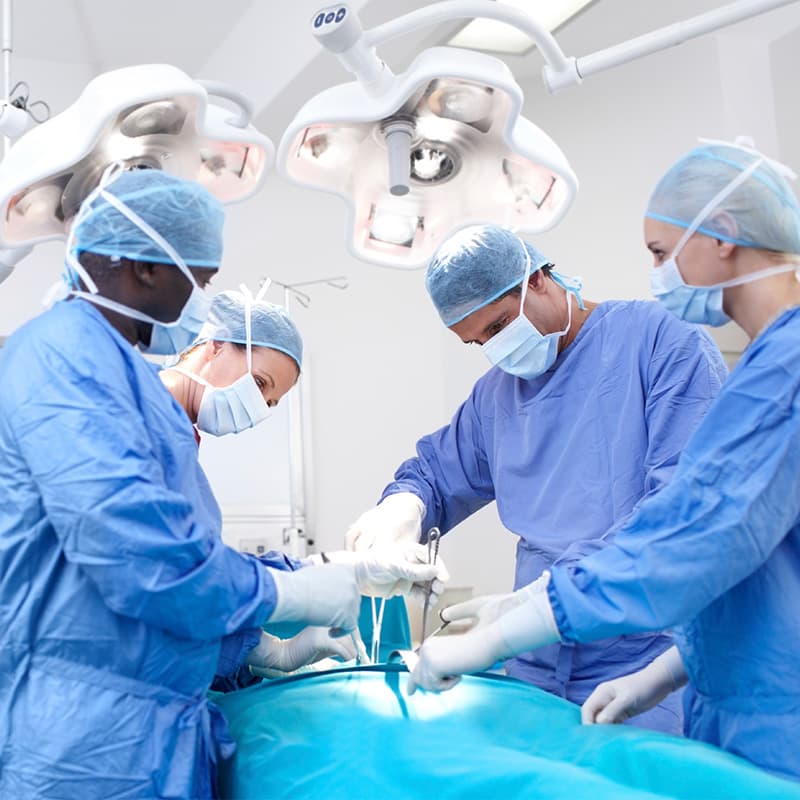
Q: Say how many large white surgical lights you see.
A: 2